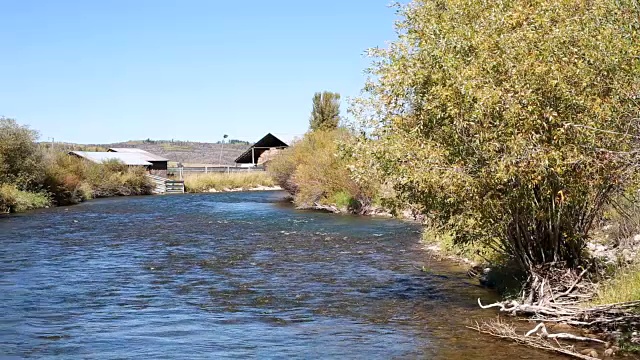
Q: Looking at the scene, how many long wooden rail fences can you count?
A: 1